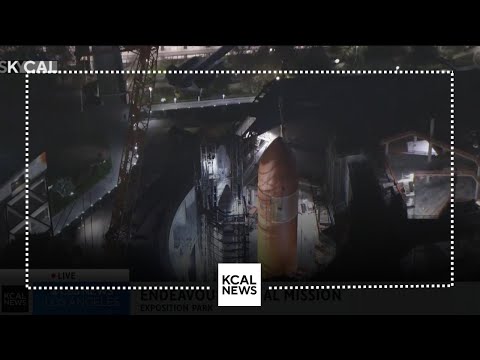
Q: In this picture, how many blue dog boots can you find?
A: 0